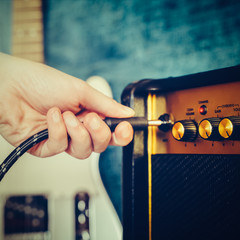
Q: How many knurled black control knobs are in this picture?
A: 3